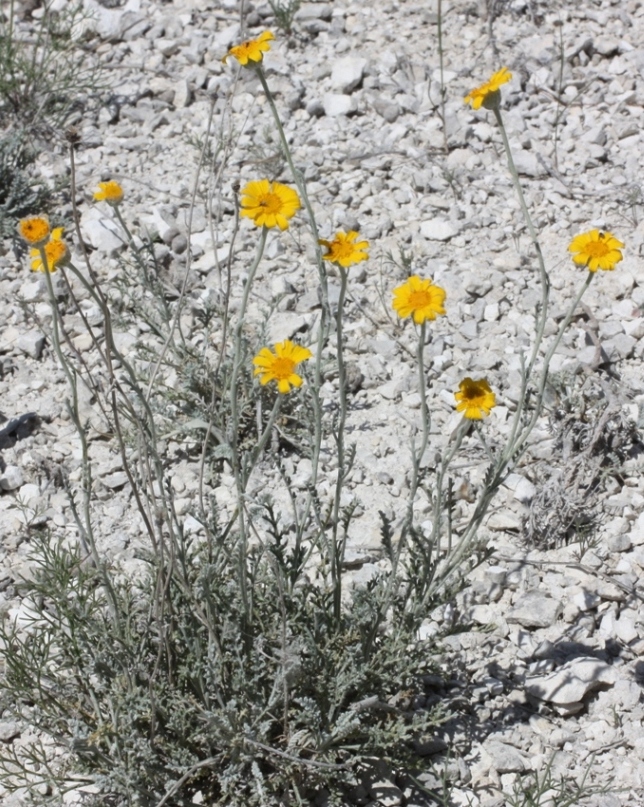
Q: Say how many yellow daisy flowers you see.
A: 11